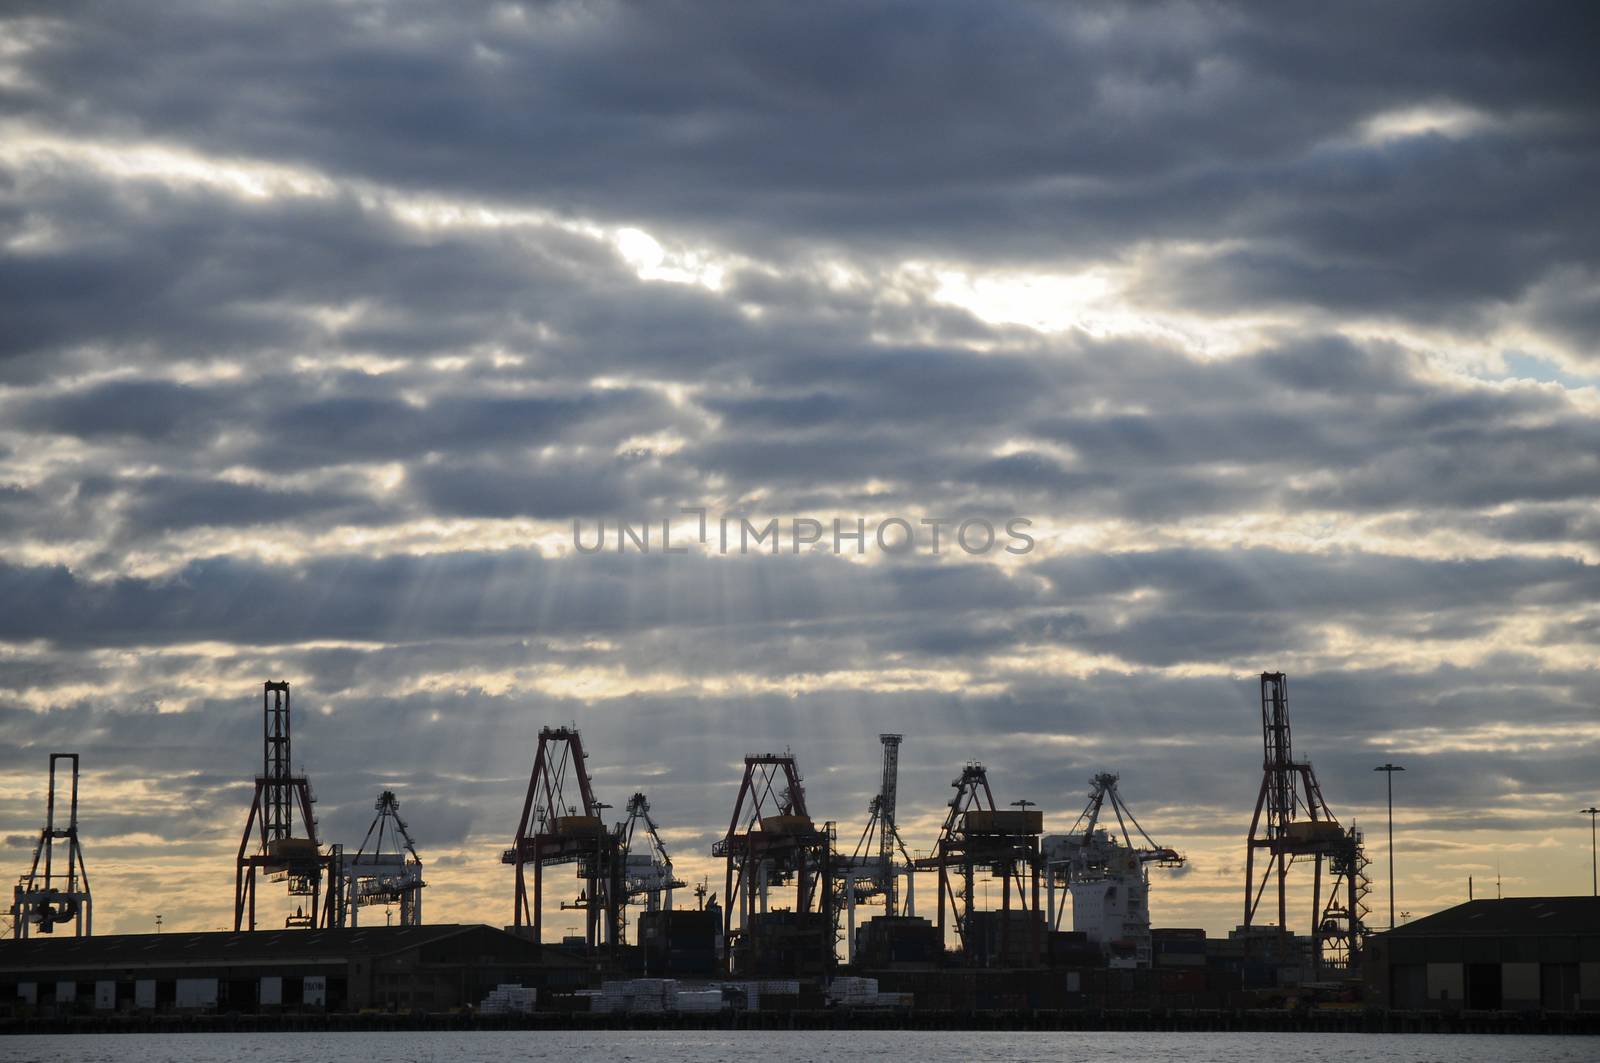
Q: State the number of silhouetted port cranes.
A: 10